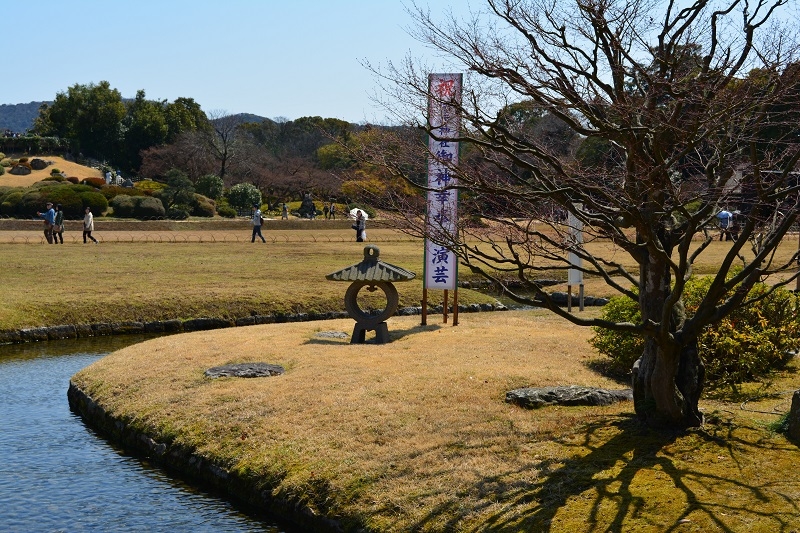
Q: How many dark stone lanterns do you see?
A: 1